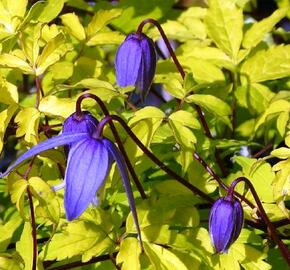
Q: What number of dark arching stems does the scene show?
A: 4